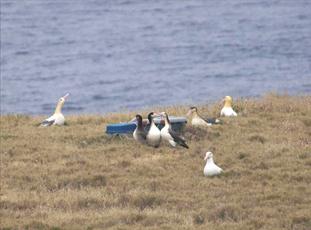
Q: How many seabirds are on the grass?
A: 7